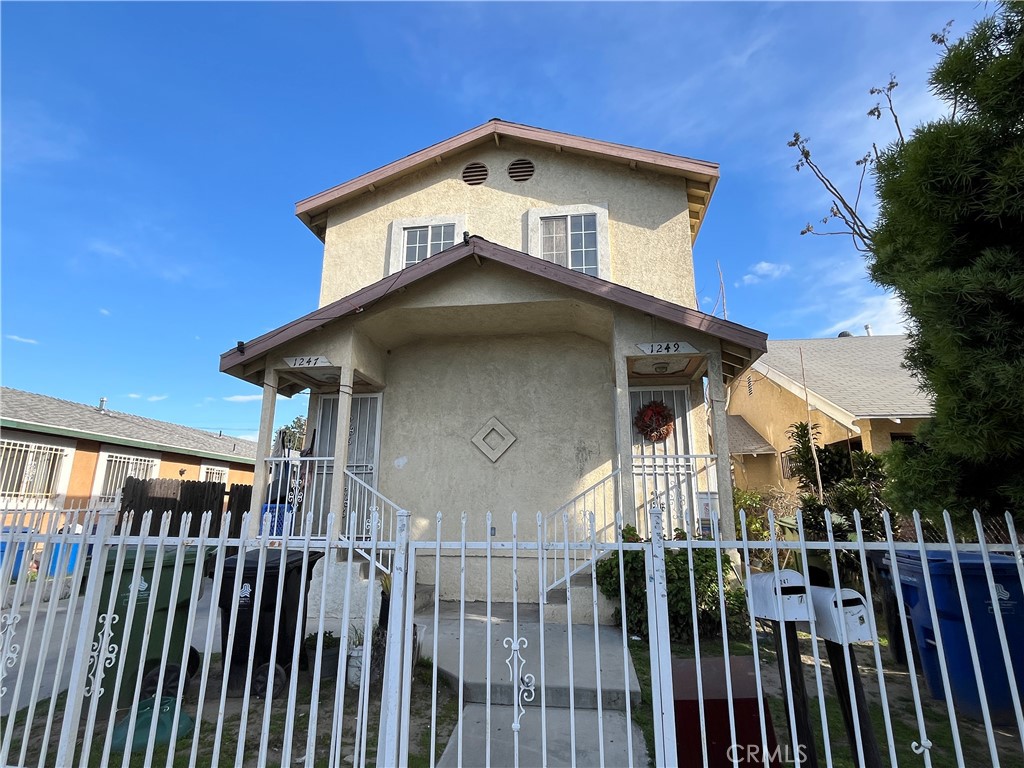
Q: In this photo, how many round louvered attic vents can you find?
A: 2